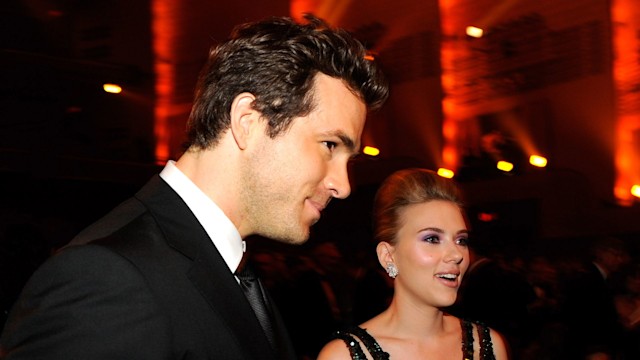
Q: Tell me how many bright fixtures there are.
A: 7